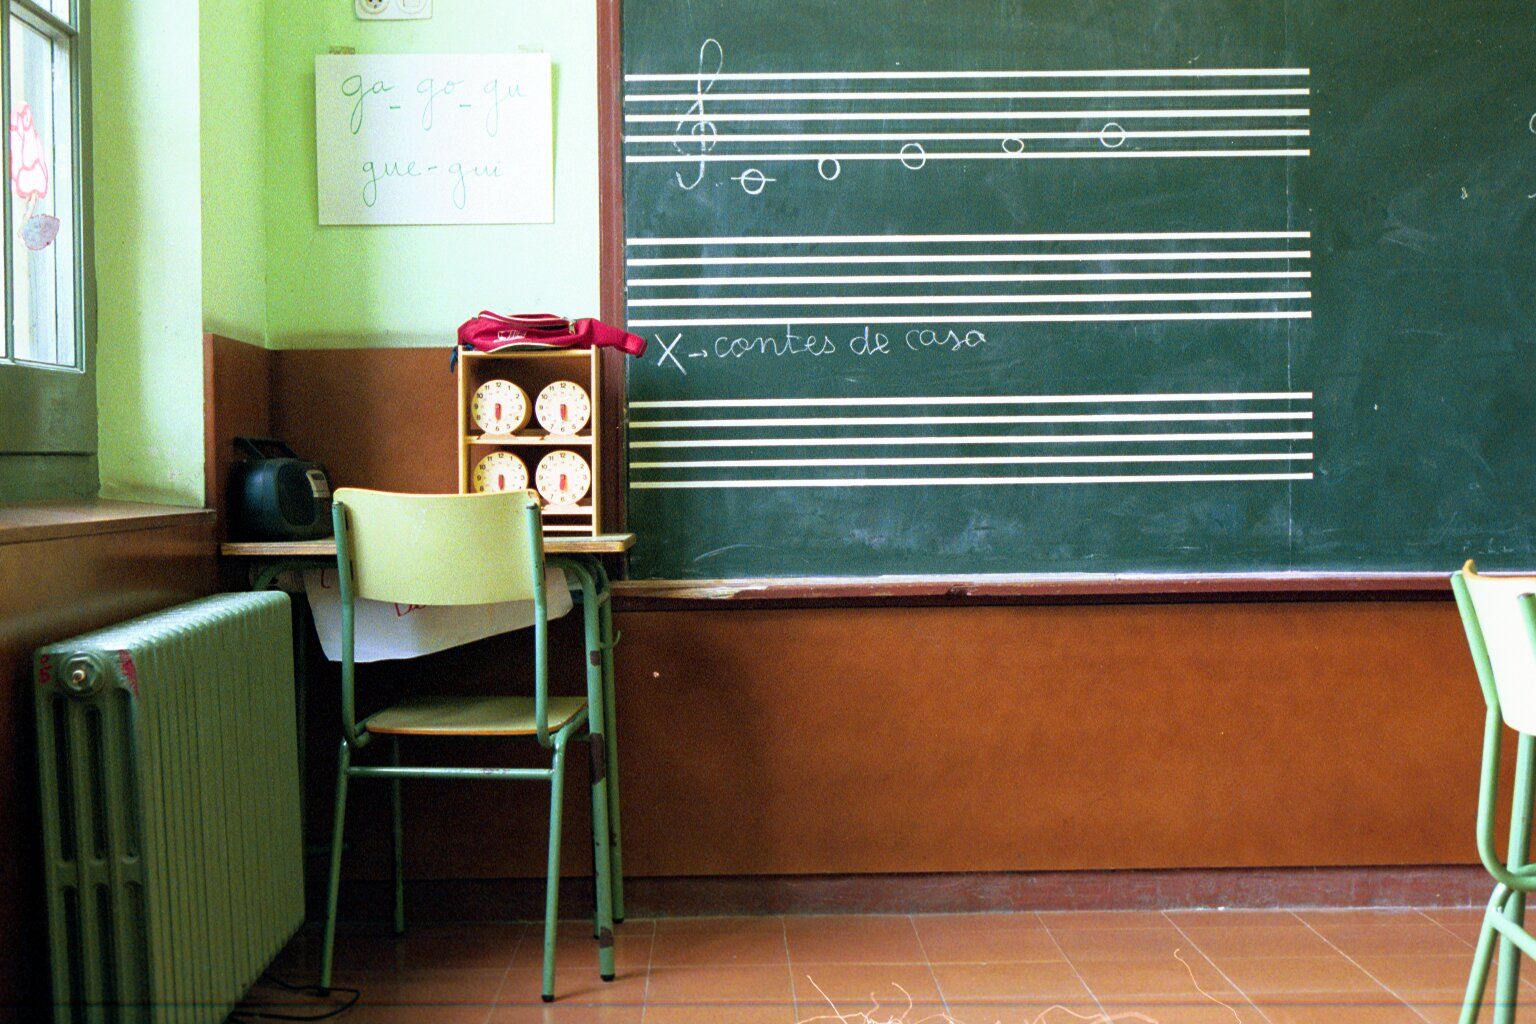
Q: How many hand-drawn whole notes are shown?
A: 5